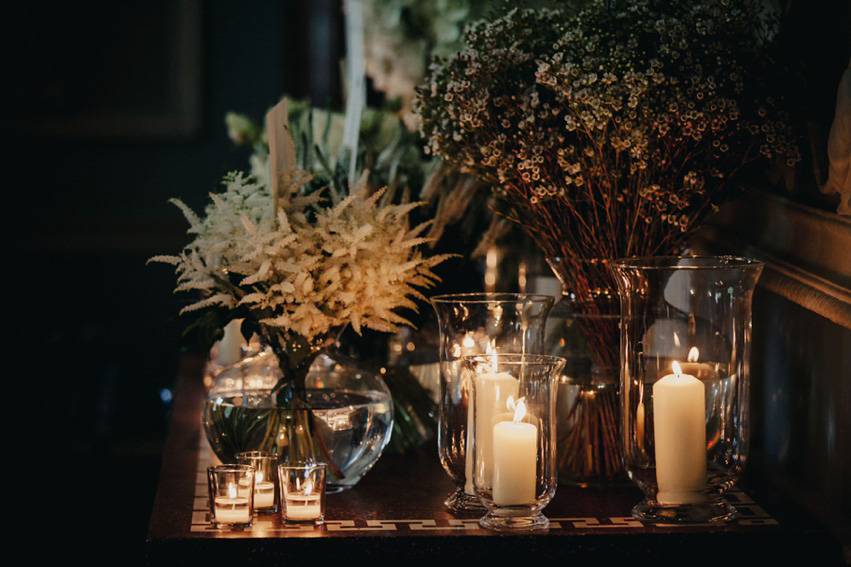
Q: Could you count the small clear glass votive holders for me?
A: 3